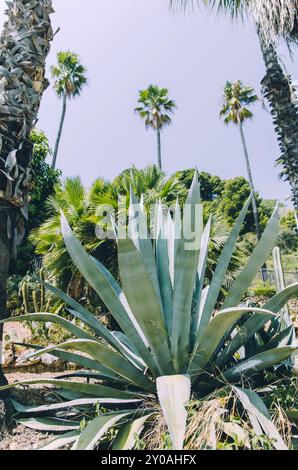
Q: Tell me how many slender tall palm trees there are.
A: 3